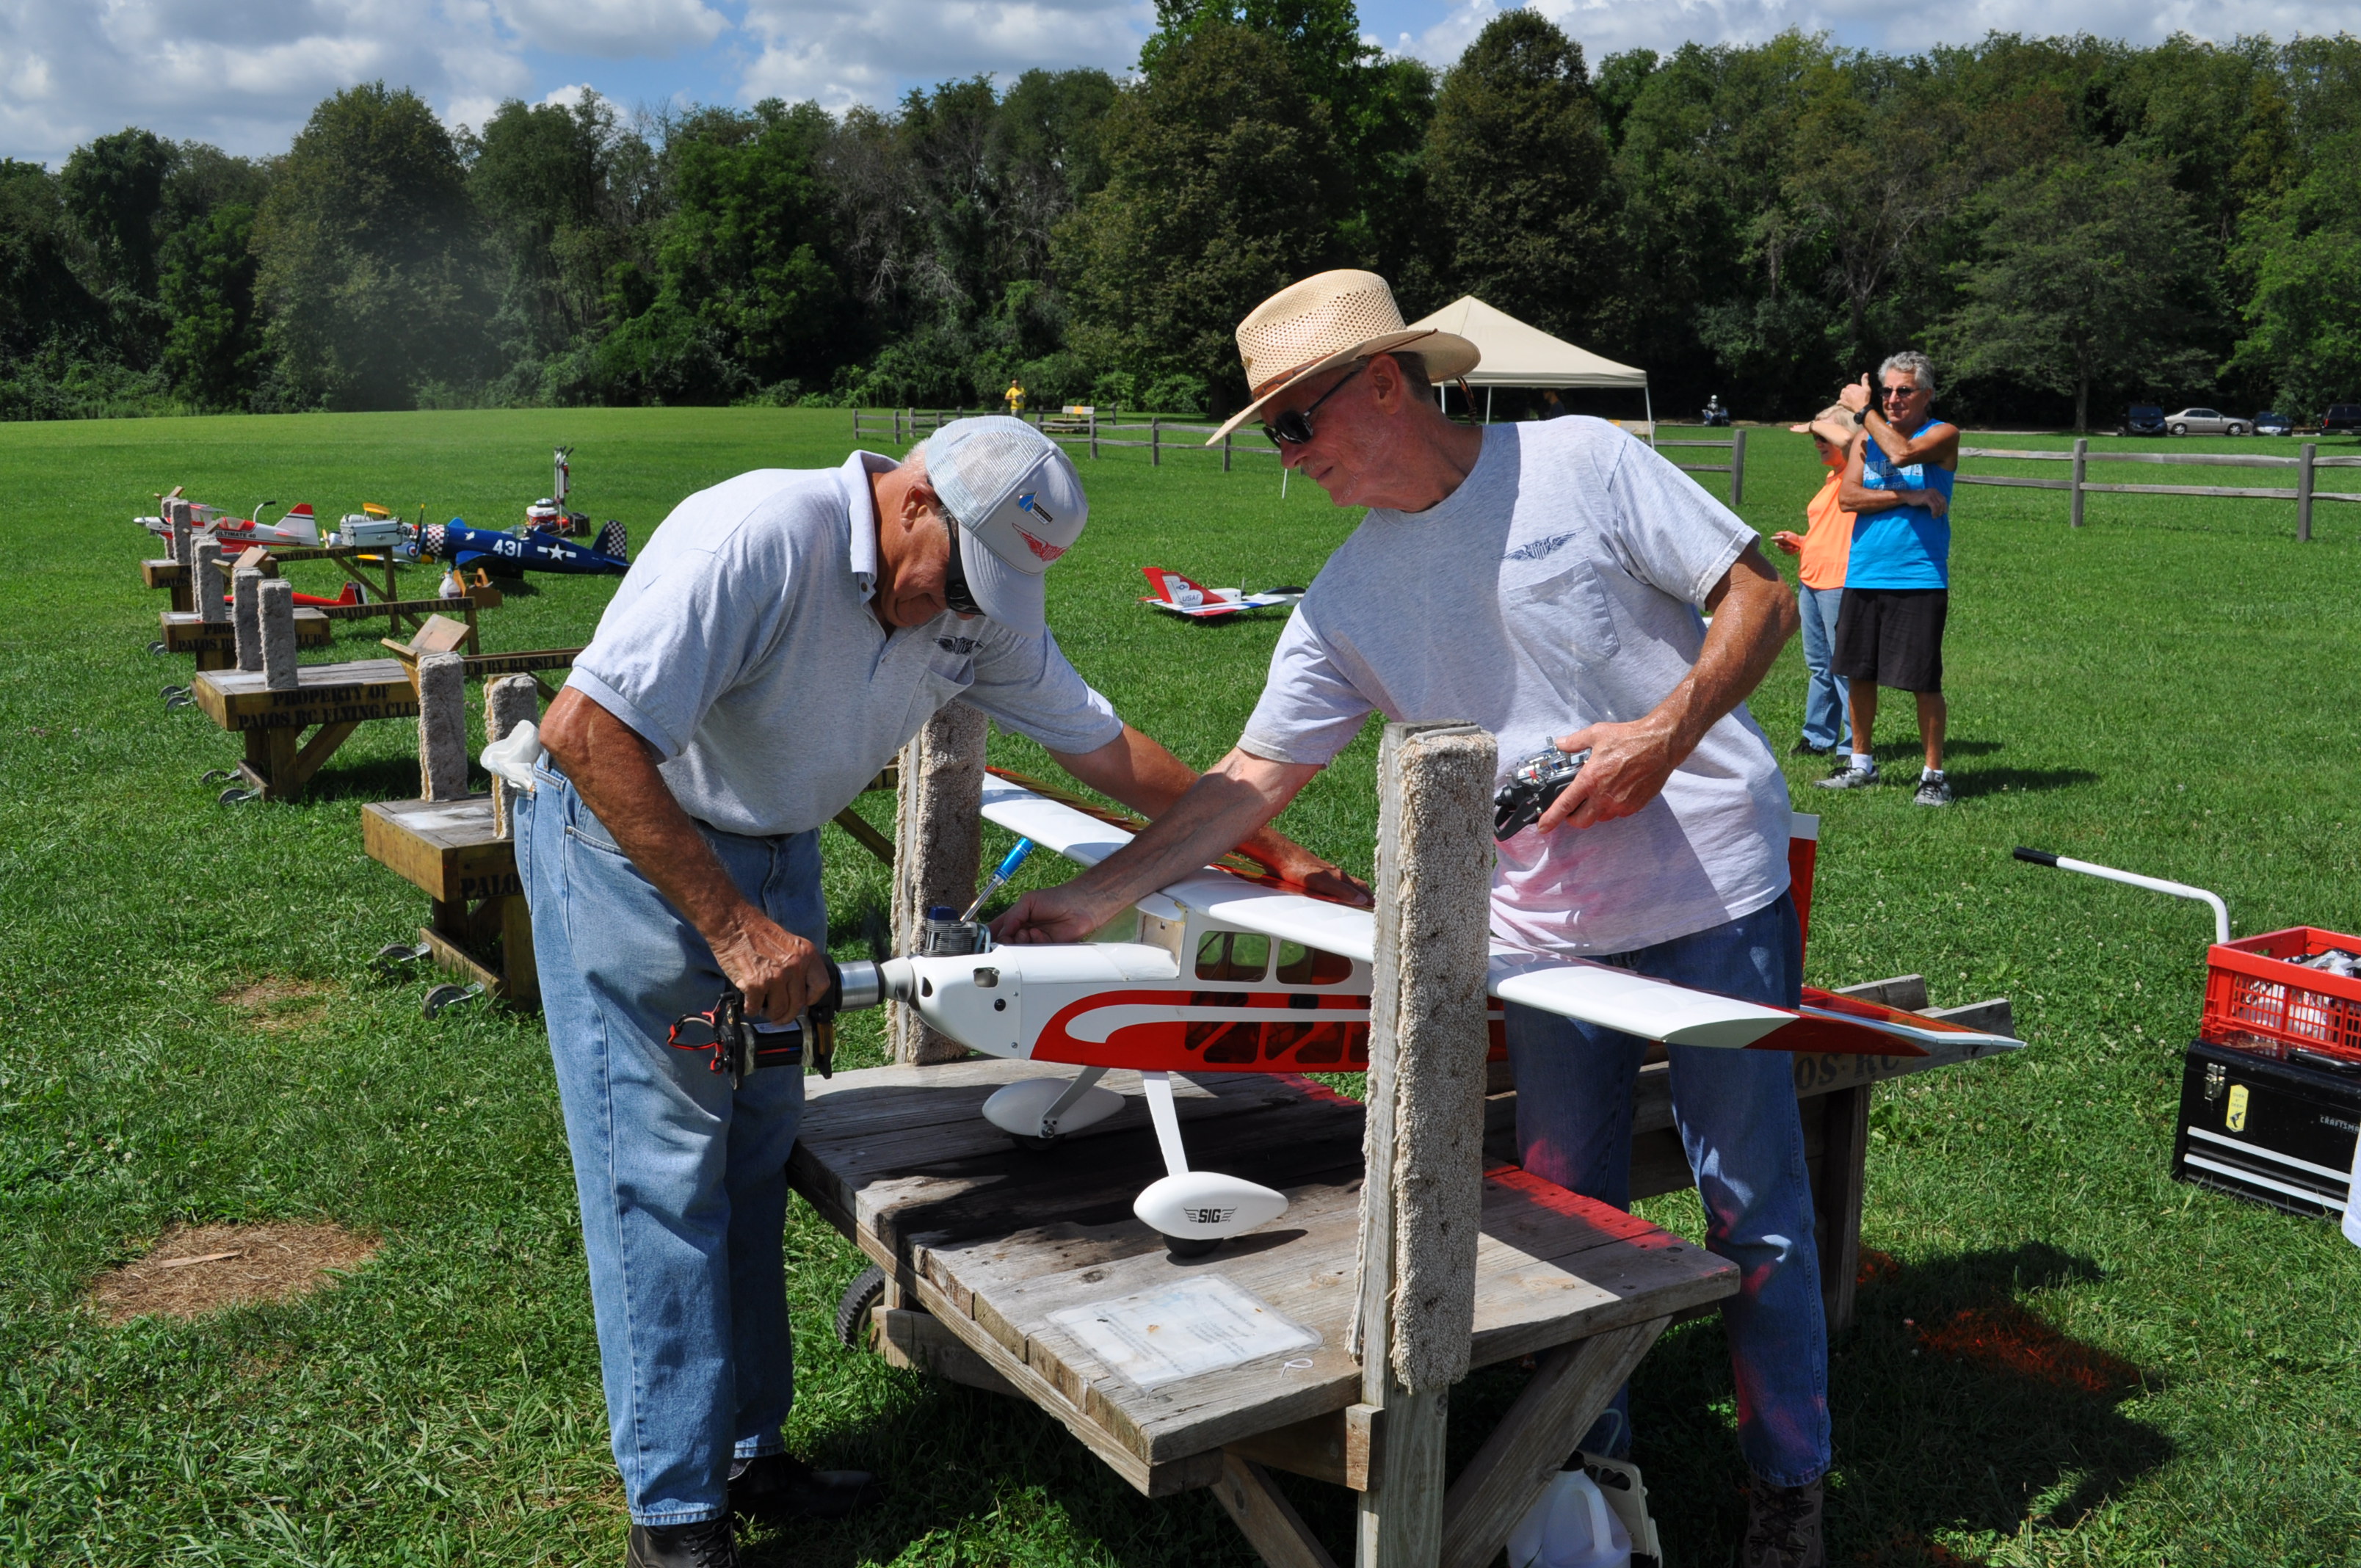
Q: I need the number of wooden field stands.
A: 5